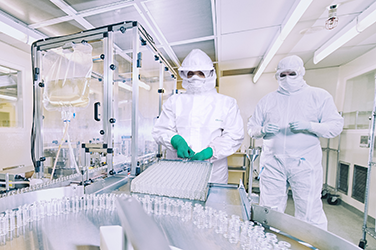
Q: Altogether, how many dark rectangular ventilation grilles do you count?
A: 2